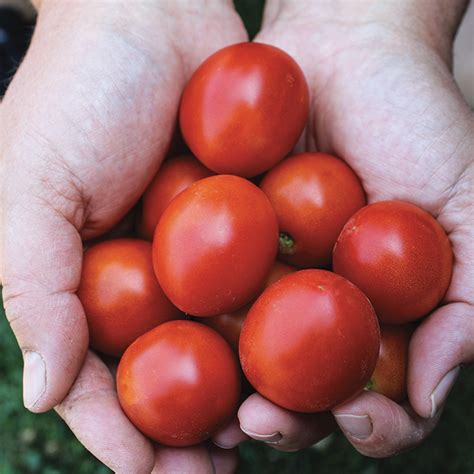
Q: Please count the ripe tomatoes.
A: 10